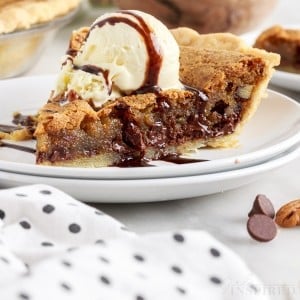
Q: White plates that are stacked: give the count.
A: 2